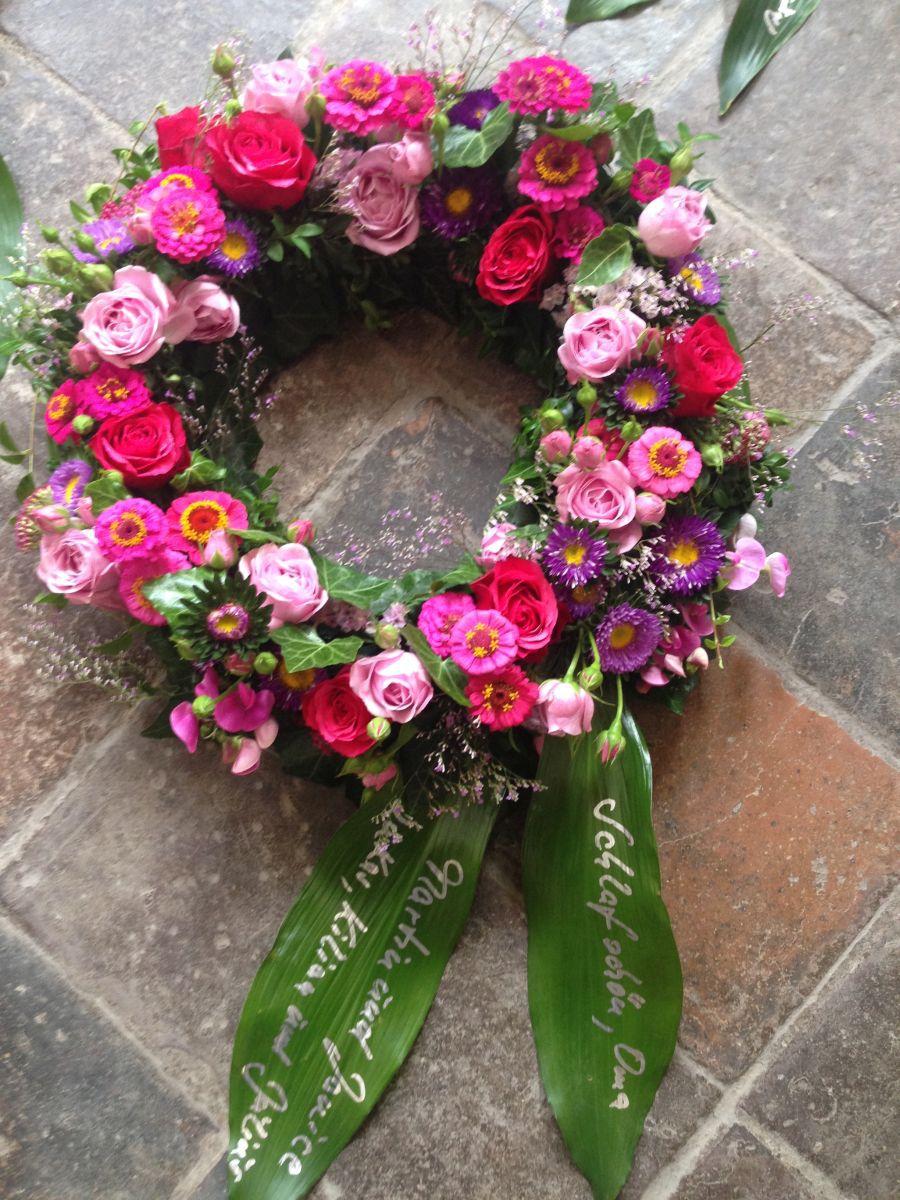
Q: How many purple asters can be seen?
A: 13